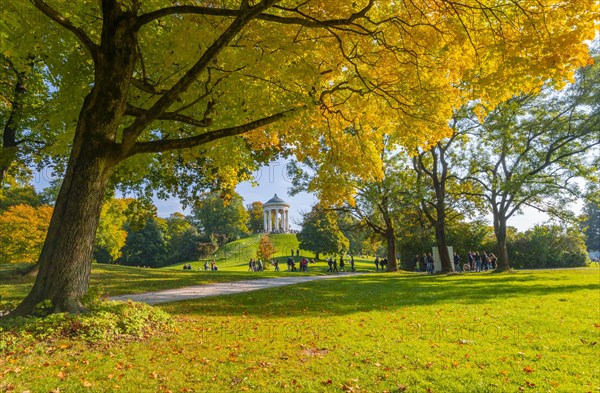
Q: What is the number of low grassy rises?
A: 1